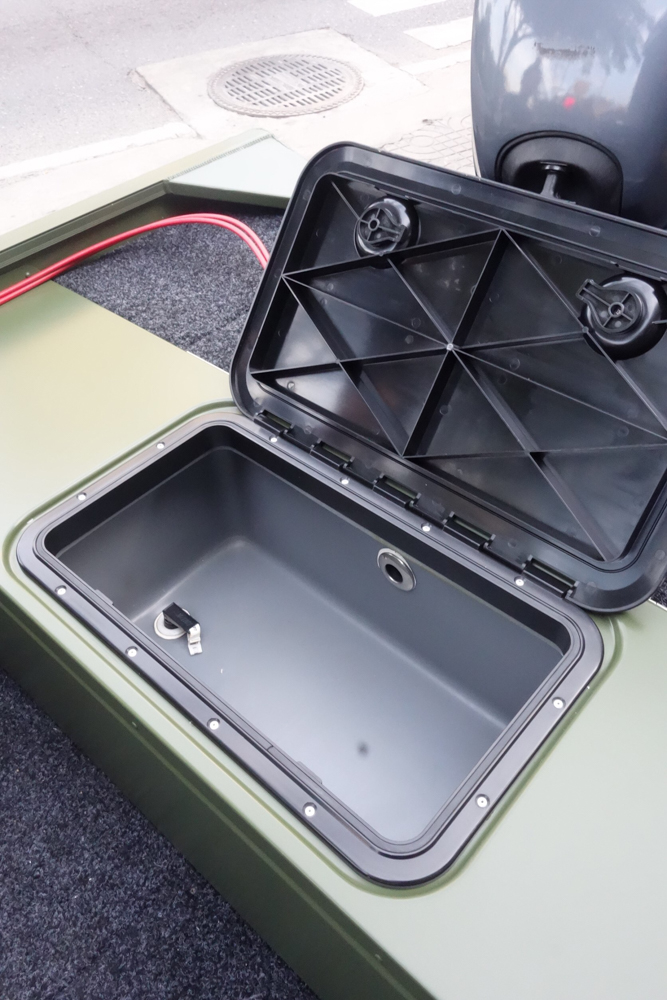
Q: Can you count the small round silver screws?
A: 12